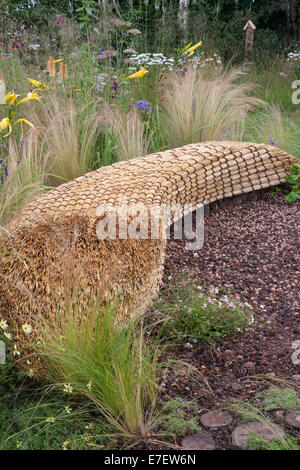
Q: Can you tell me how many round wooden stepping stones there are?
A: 4